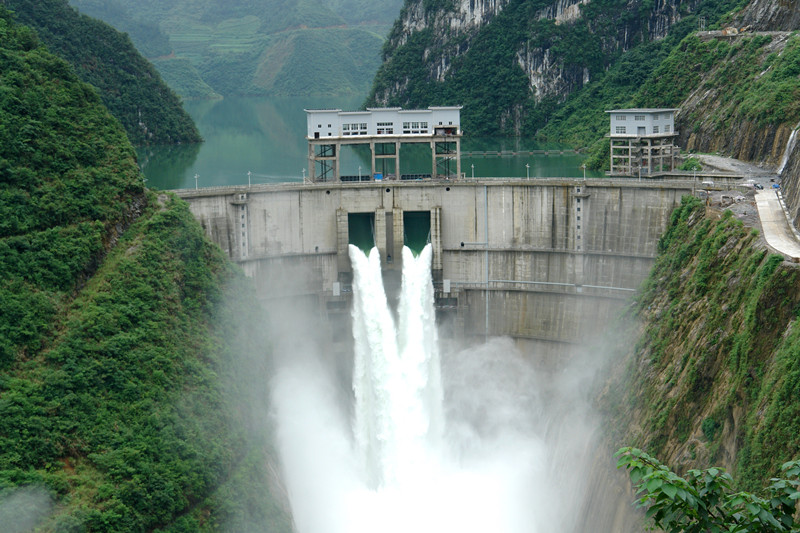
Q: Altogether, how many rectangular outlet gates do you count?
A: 2